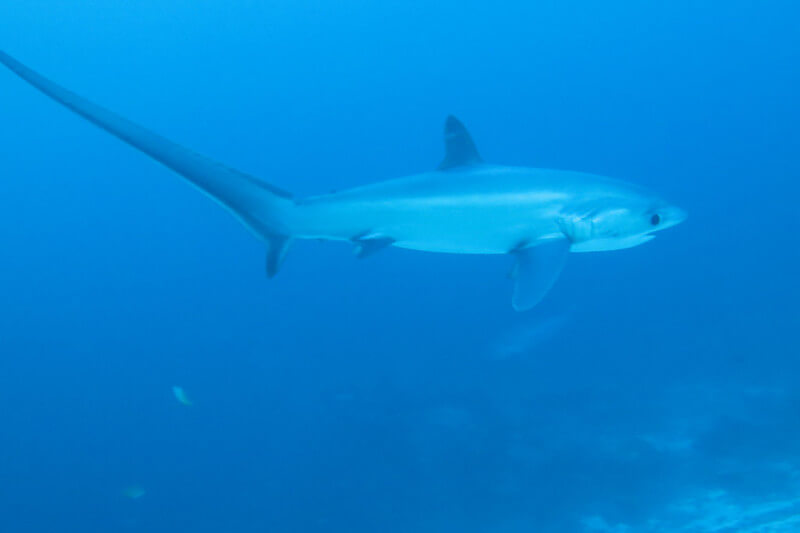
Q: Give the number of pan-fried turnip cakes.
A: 0